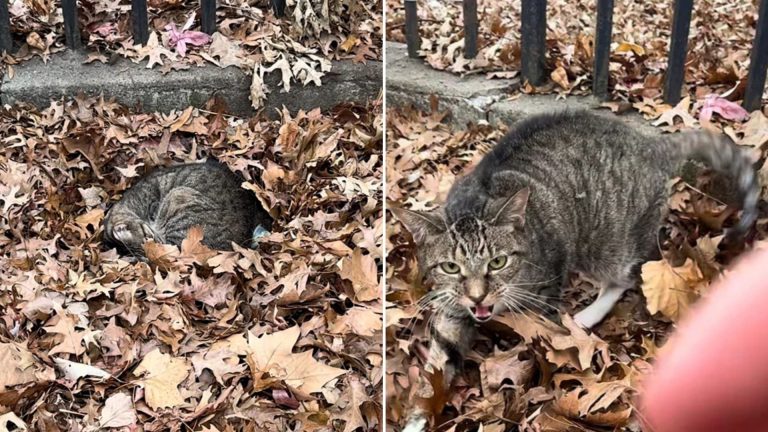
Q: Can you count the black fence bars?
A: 11